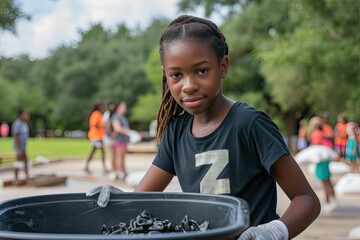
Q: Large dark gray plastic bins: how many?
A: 1